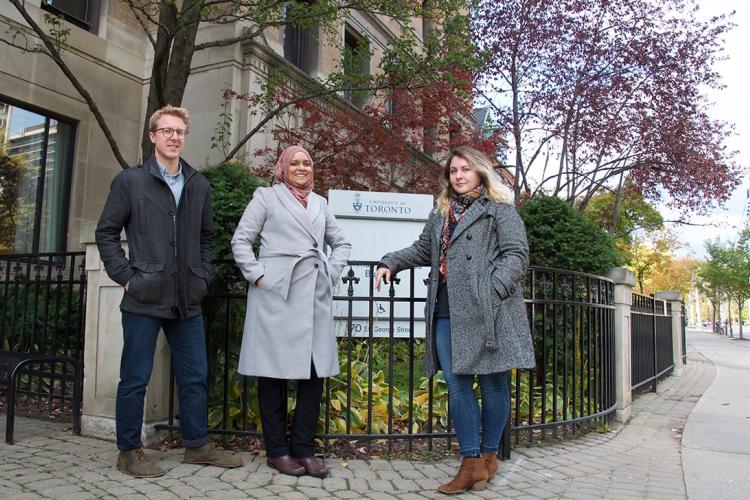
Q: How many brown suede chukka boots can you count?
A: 2